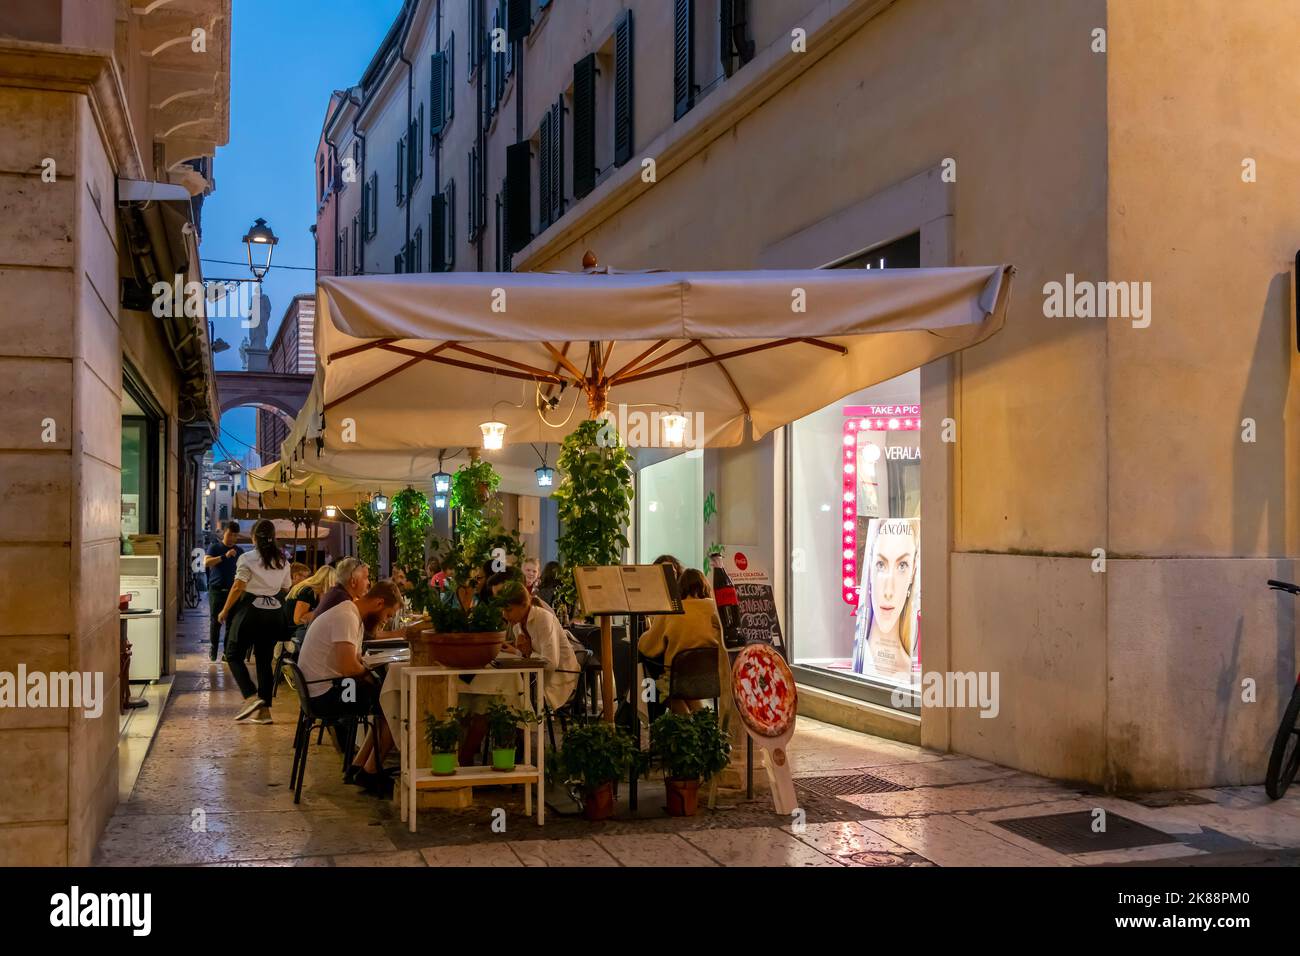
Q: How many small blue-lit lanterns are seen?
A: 4